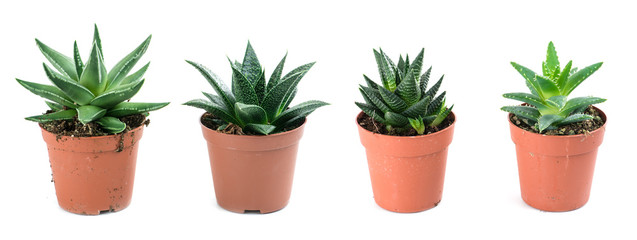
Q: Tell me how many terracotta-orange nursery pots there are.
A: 4